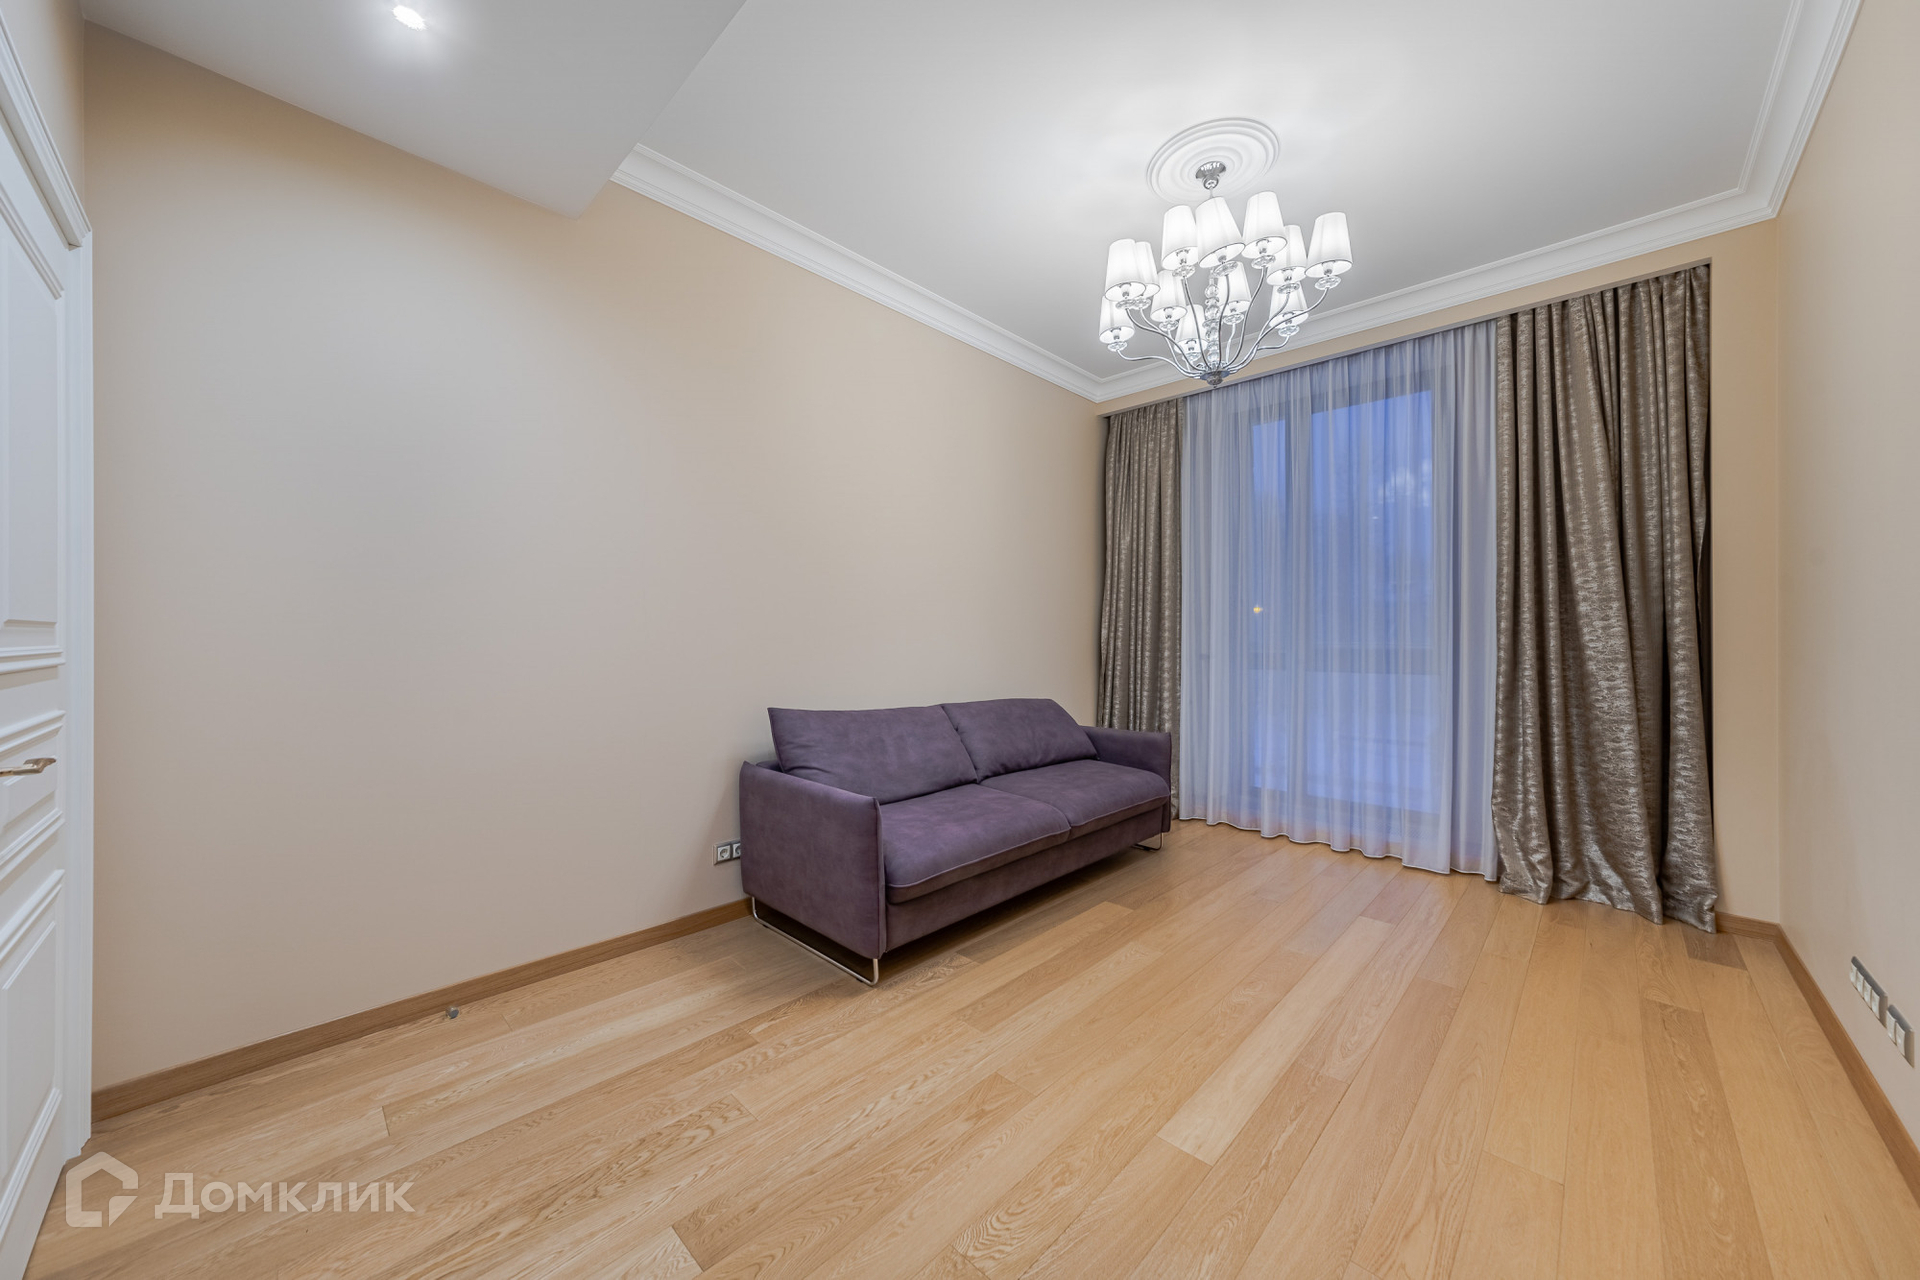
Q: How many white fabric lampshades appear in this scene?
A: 12